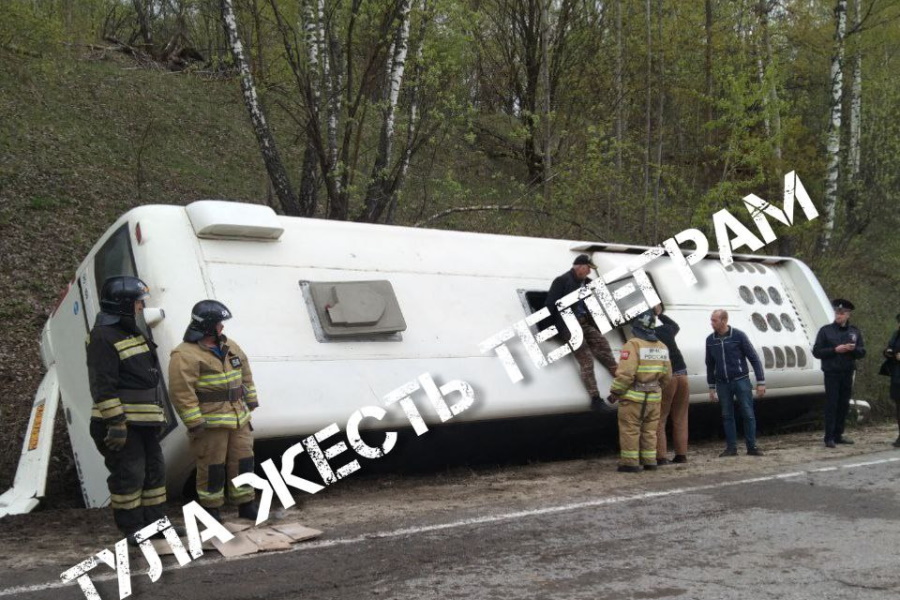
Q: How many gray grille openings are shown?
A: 14